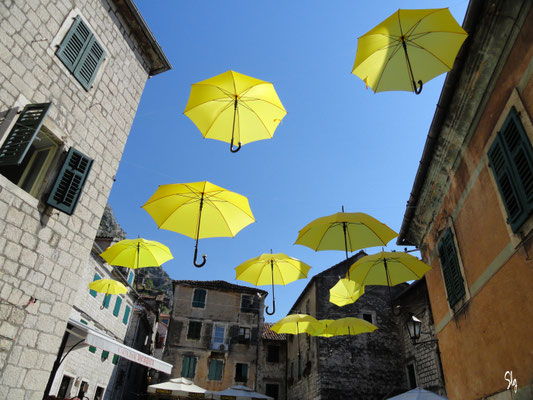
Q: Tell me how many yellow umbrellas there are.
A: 12